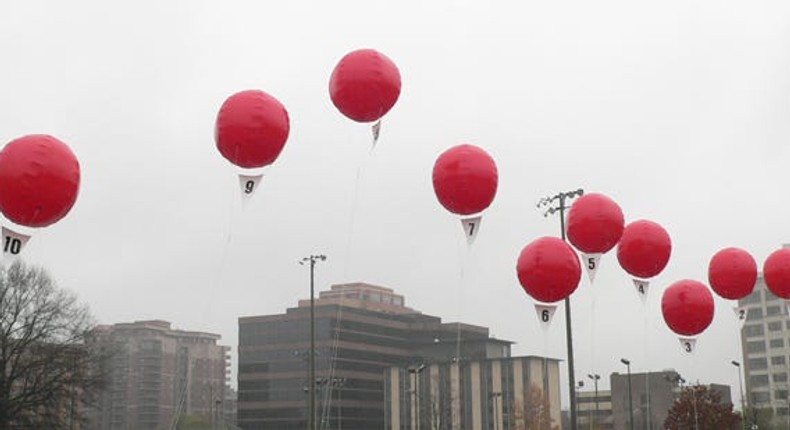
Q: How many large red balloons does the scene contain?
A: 10